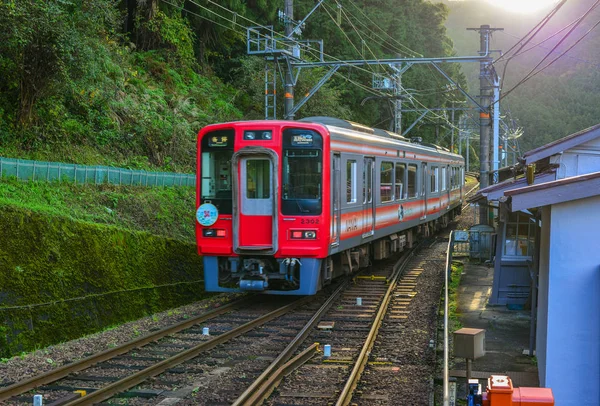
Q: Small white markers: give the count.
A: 4